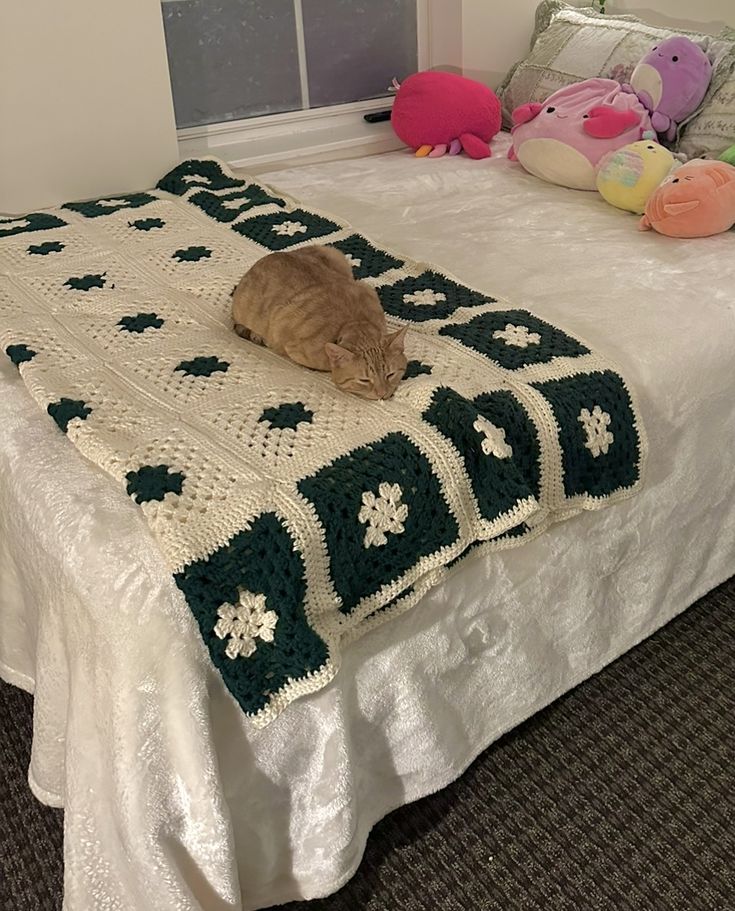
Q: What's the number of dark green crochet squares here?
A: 12